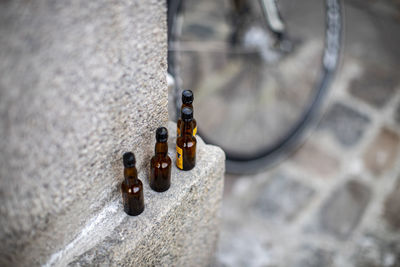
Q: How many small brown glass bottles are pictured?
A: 4